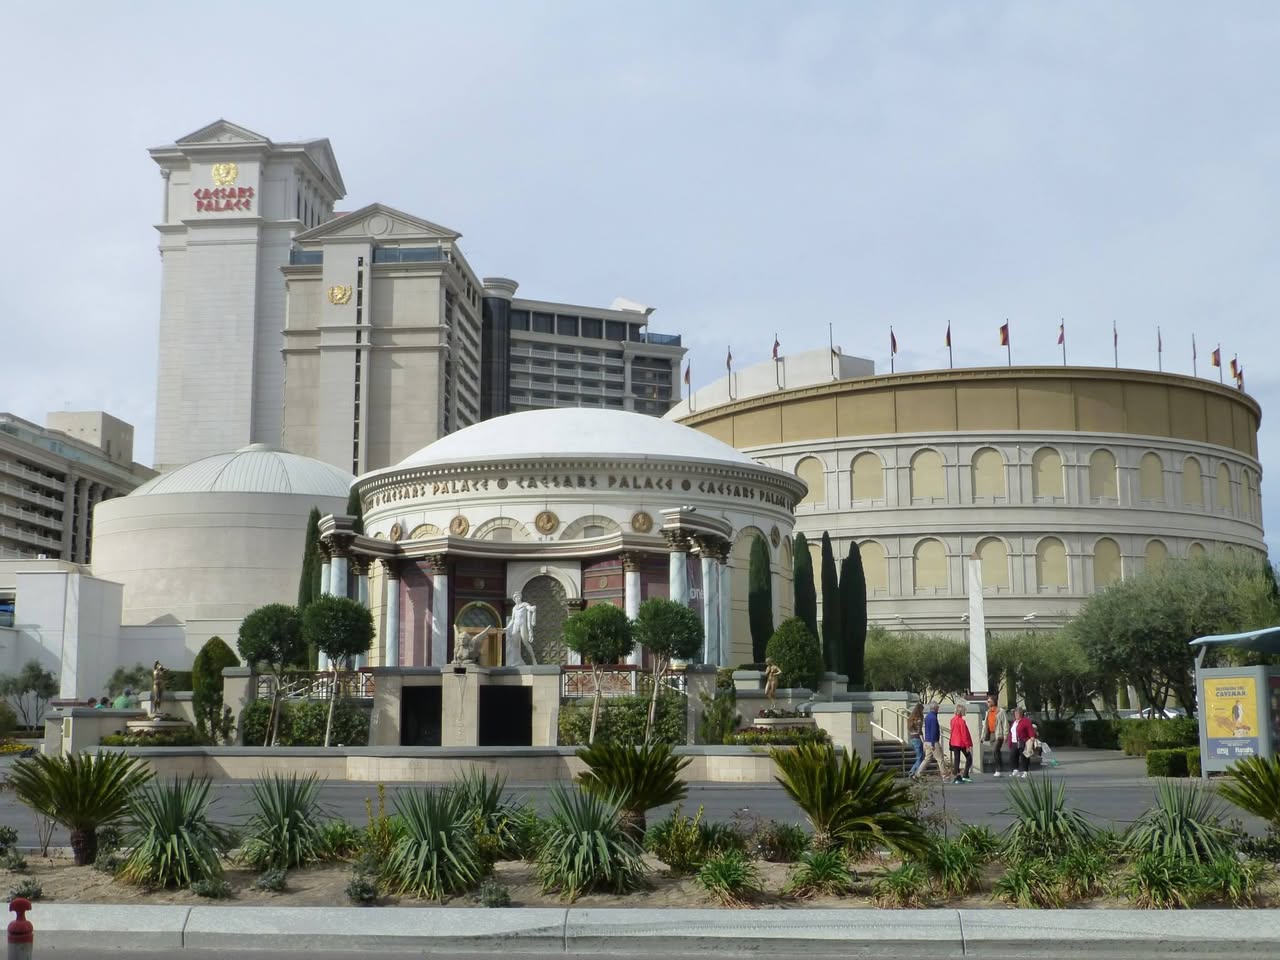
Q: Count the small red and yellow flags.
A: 13